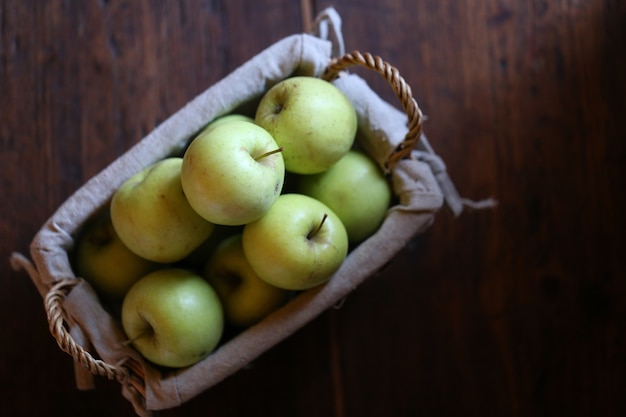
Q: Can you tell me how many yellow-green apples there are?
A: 9